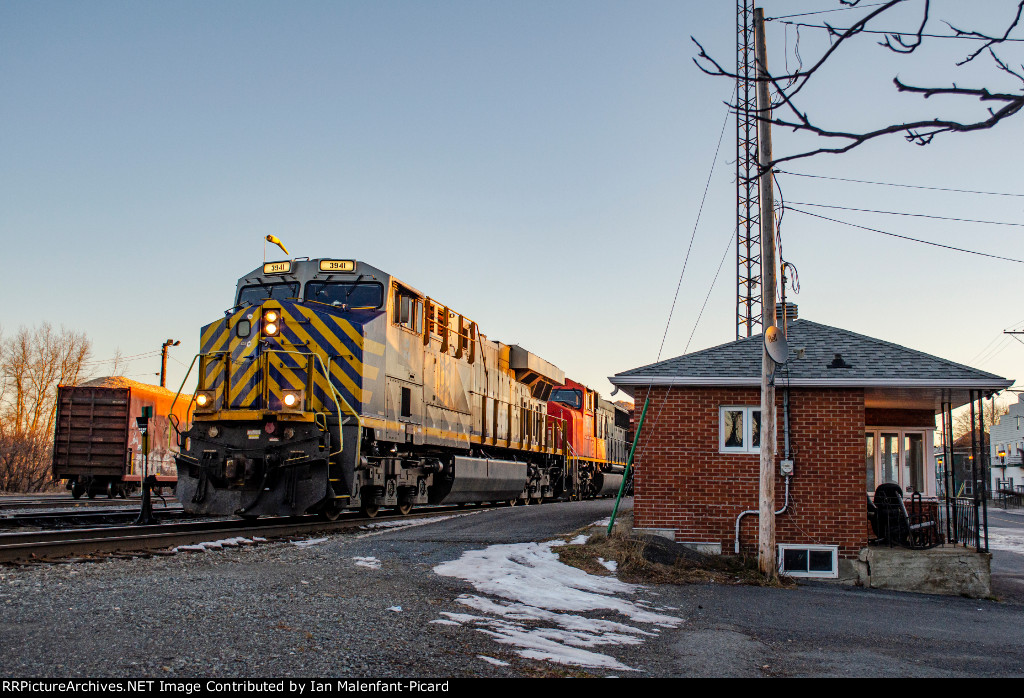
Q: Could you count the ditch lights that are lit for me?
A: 2